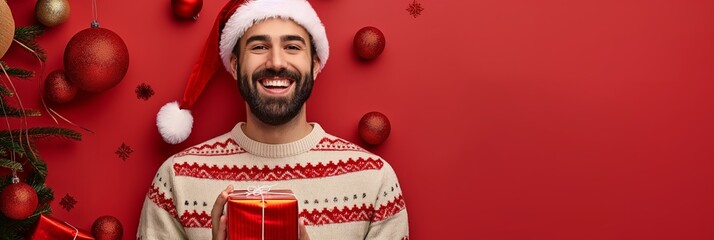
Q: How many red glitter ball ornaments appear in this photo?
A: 6